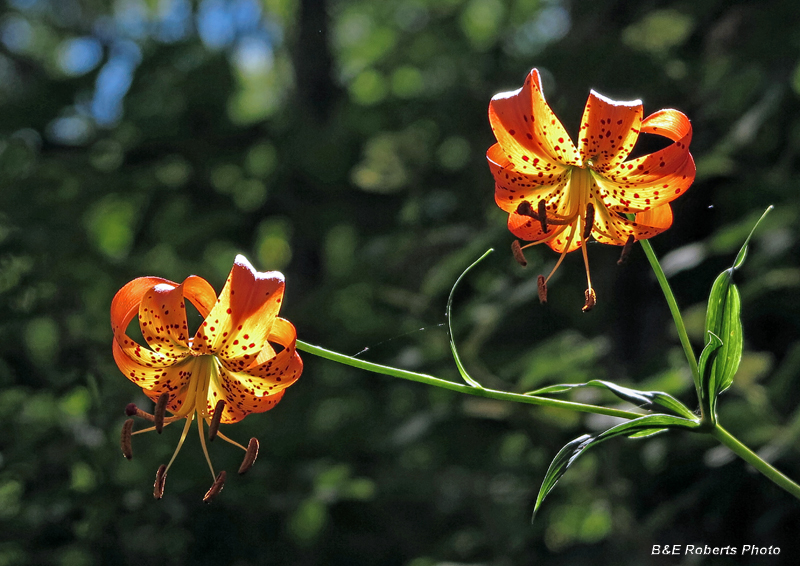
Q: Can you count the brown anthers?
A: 12